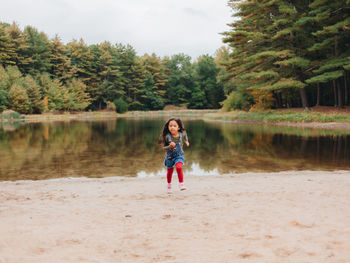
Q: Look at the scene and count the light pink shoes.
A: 2